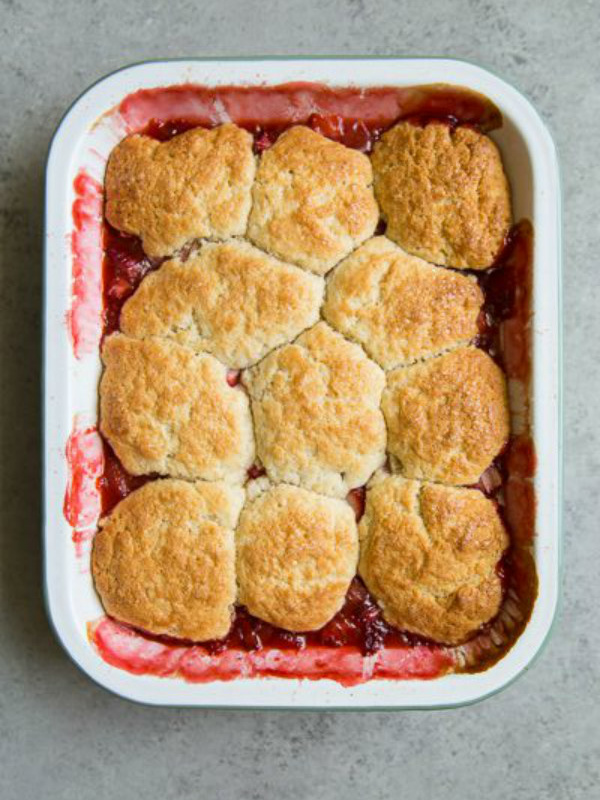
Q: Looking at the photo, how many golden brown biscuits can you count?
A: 11